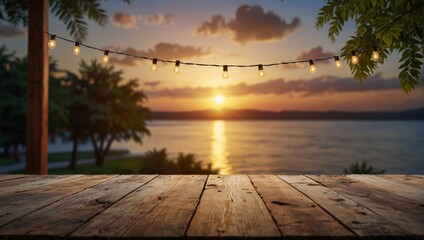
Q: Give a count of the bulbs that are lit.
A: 11